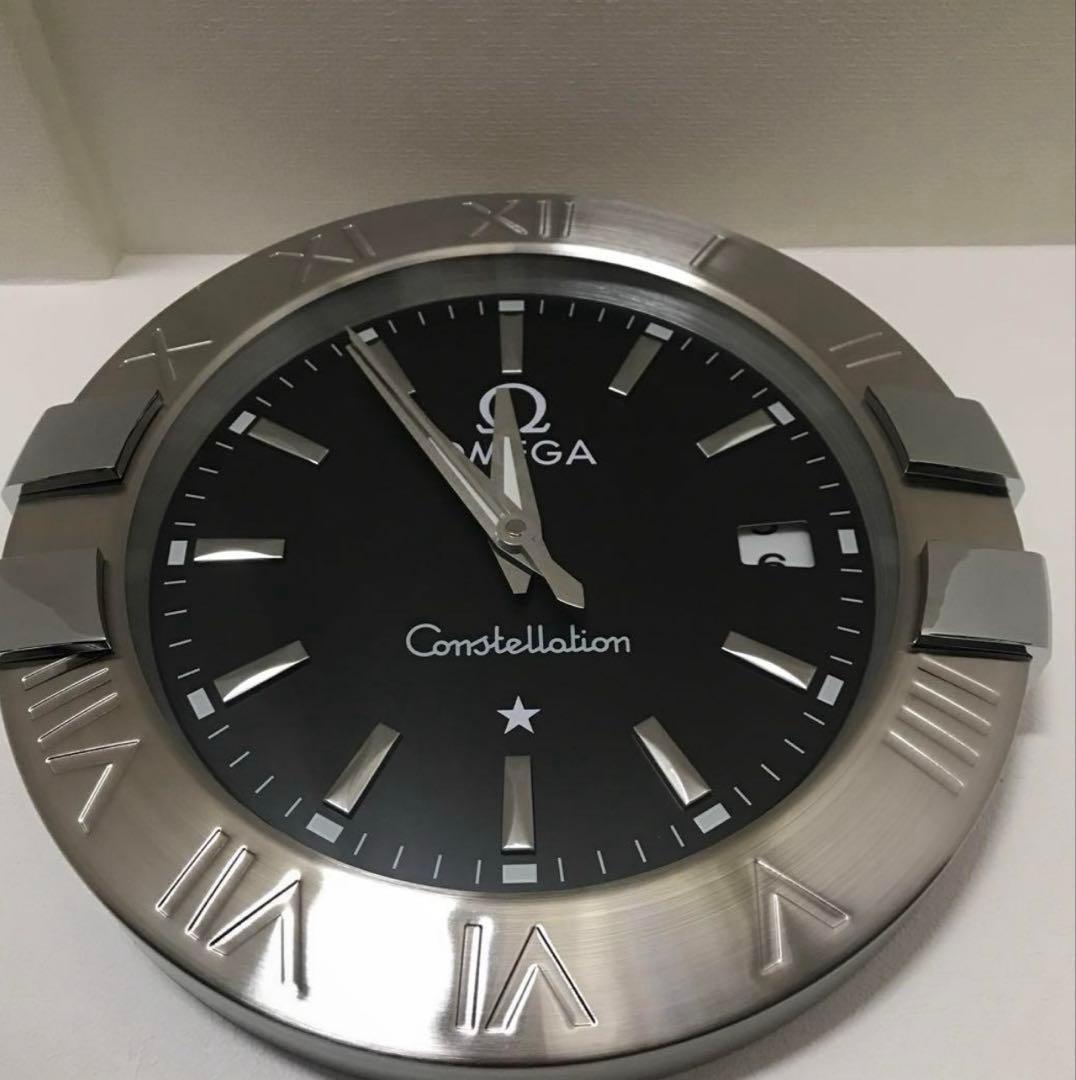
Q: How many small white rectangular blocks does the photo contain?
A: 12